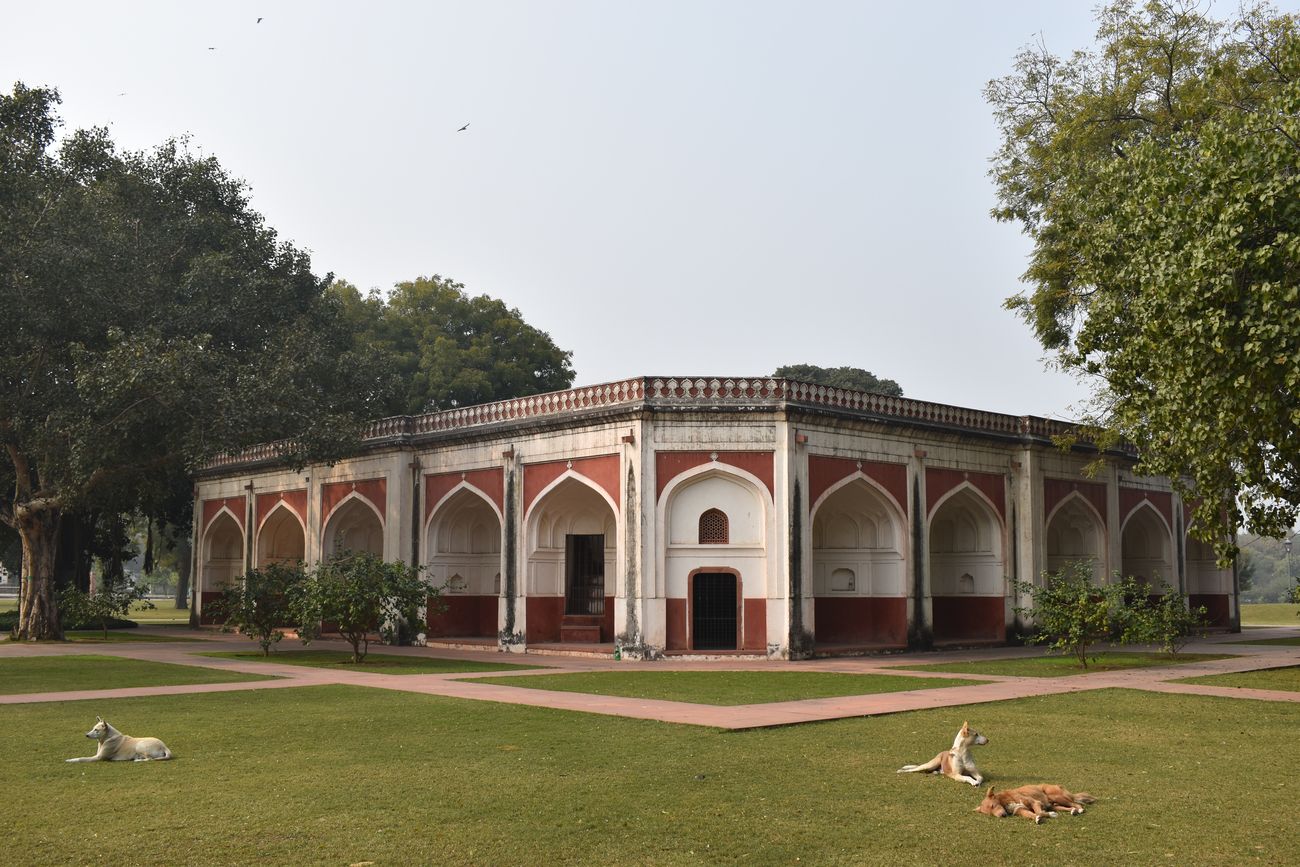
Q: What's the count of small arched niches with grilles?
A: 1